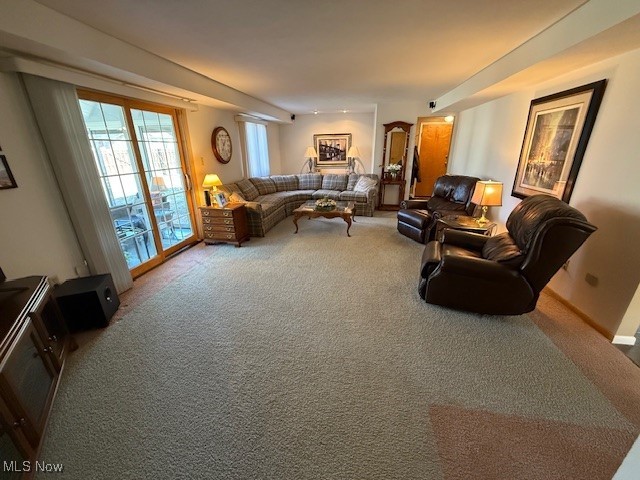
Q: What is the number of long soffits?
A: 2